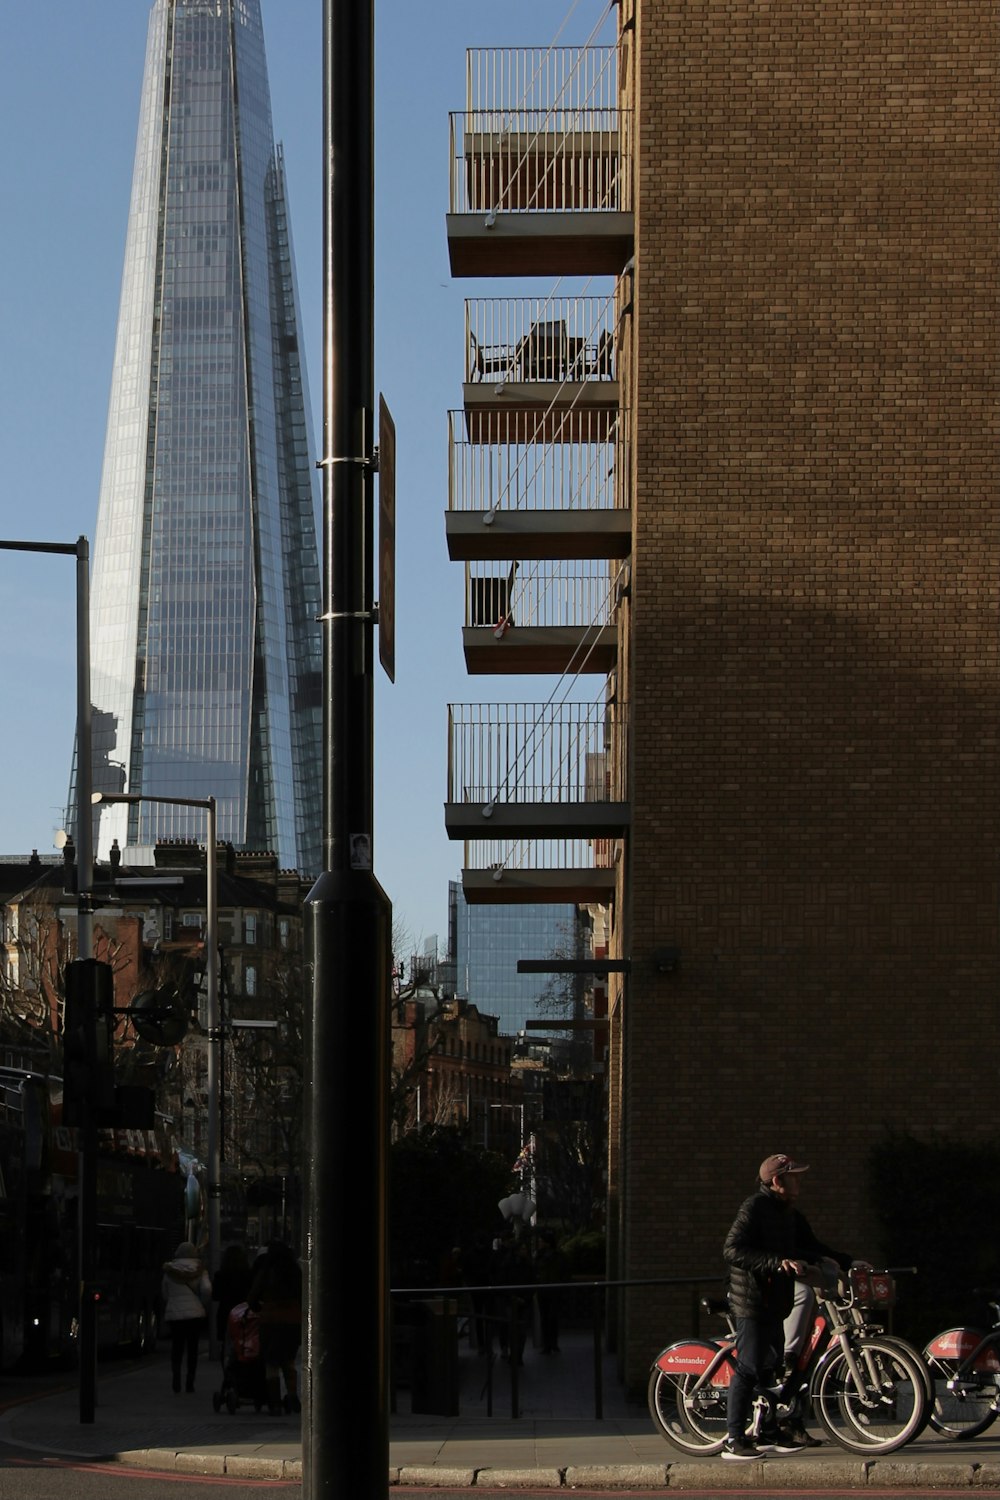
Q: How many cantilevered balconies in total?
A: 7